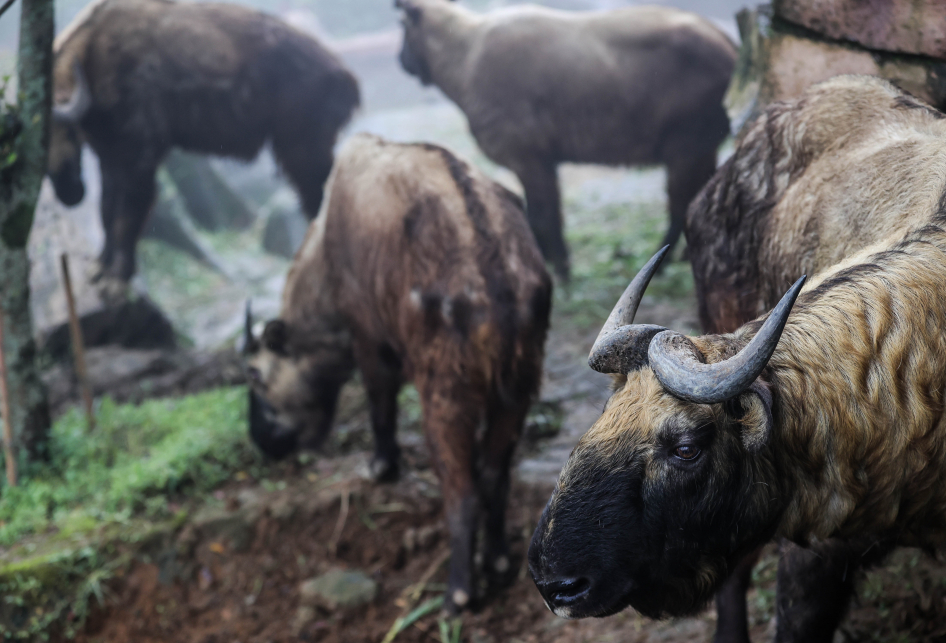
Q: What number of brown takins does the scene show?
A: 5